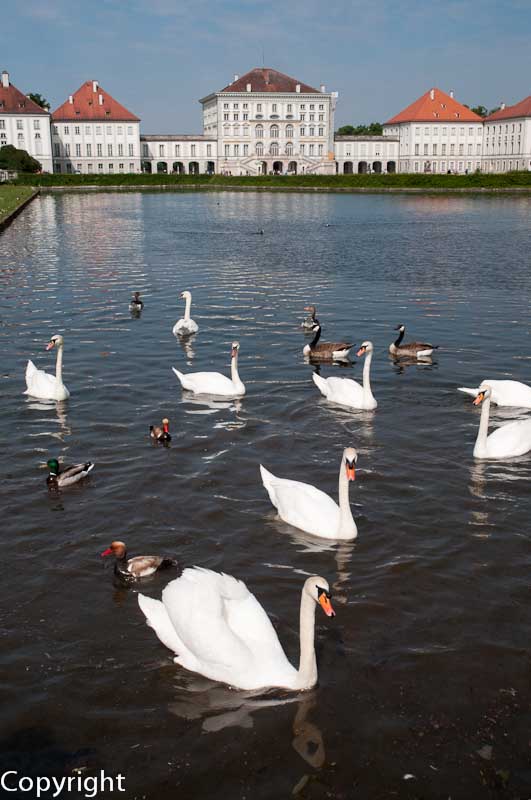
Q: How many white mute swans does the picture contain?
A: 8